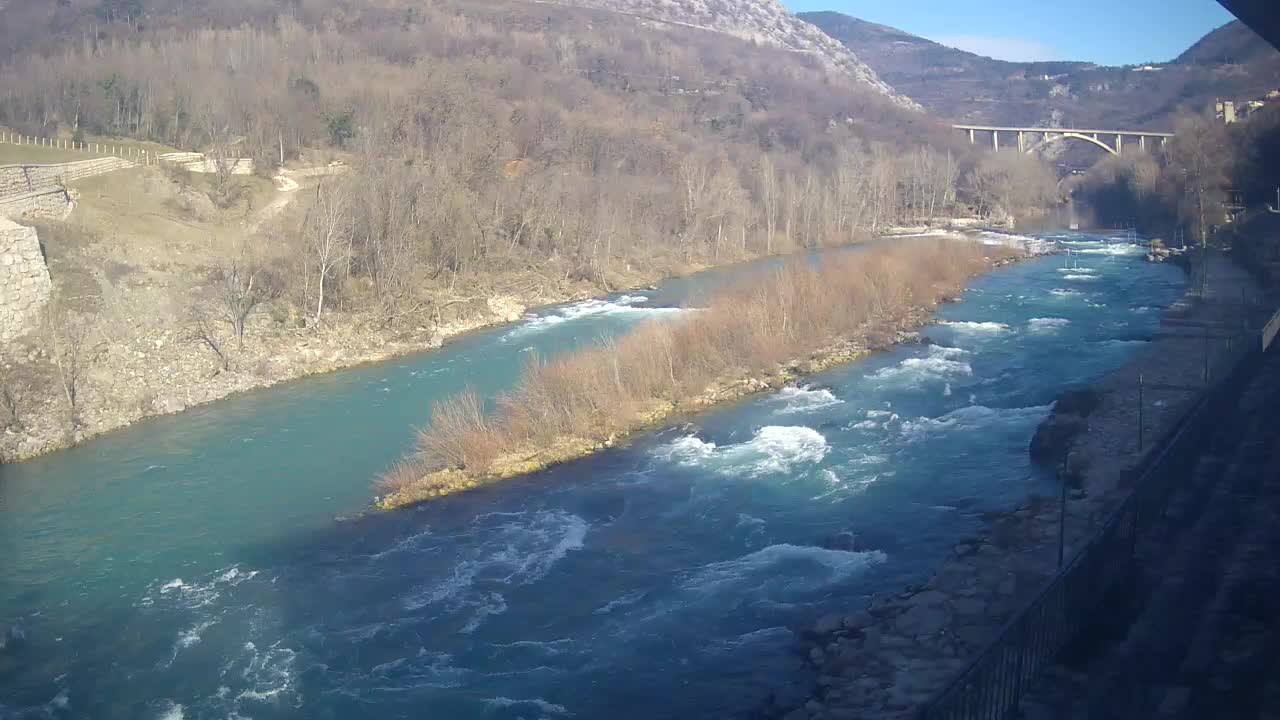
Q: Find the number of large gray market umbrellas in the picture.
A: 0